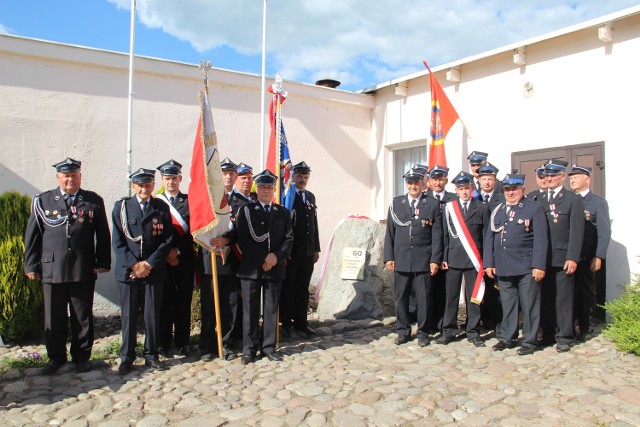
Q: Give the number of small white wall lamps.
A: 1